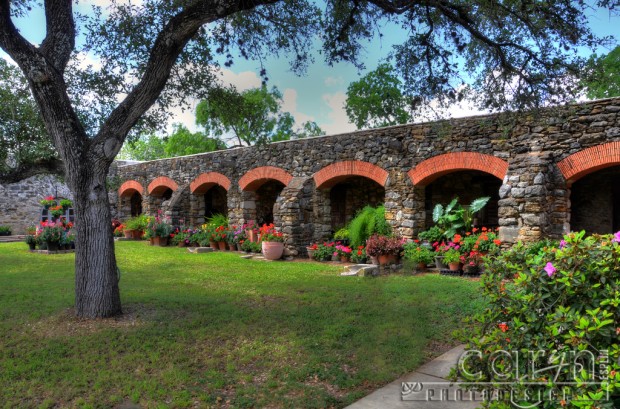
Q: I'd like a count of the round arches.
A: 7